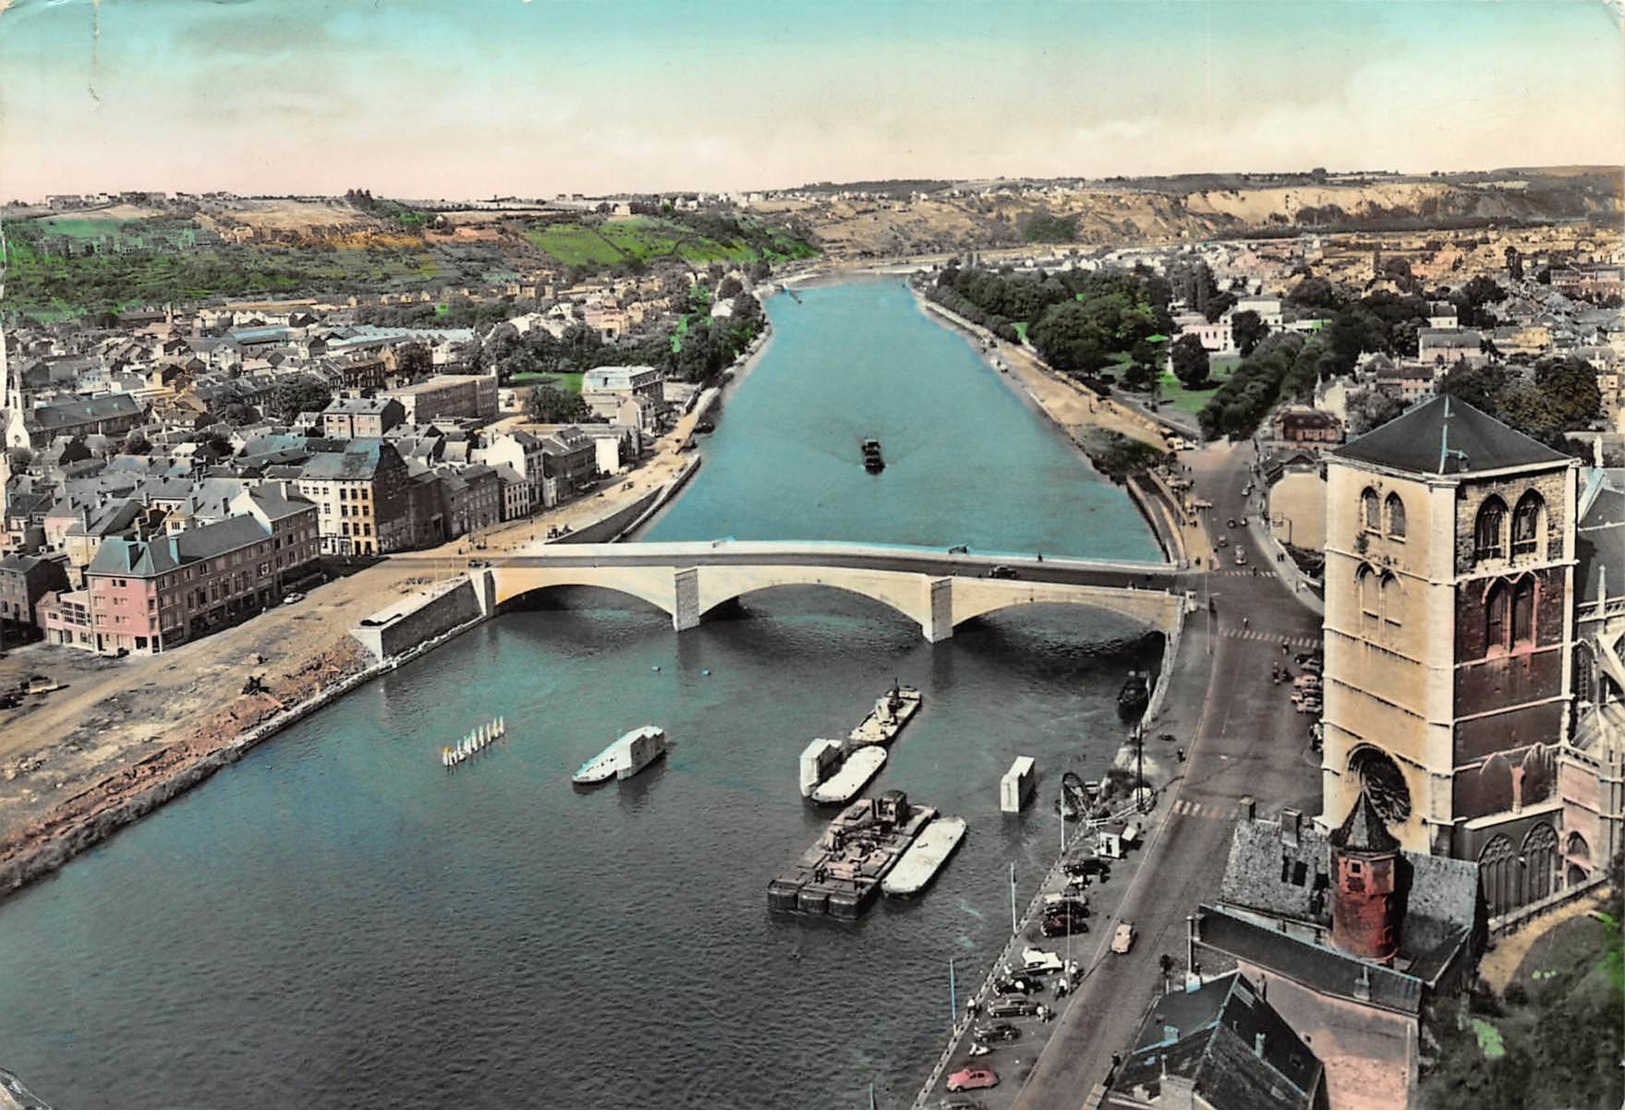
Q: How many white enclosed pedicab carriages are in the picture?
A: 0